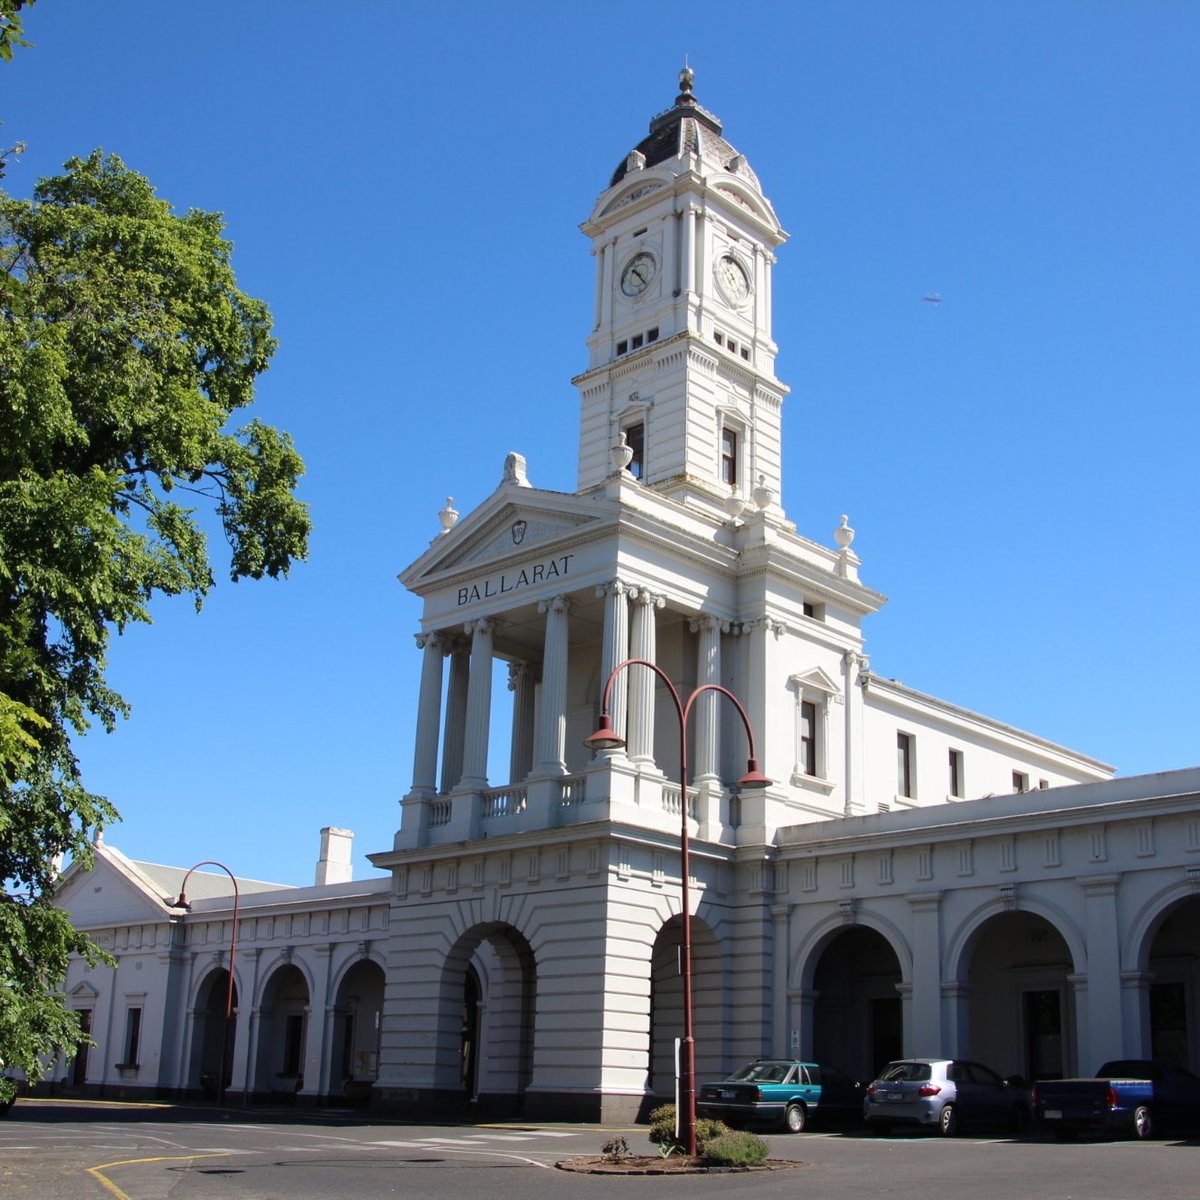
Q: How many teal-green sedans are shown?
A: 1